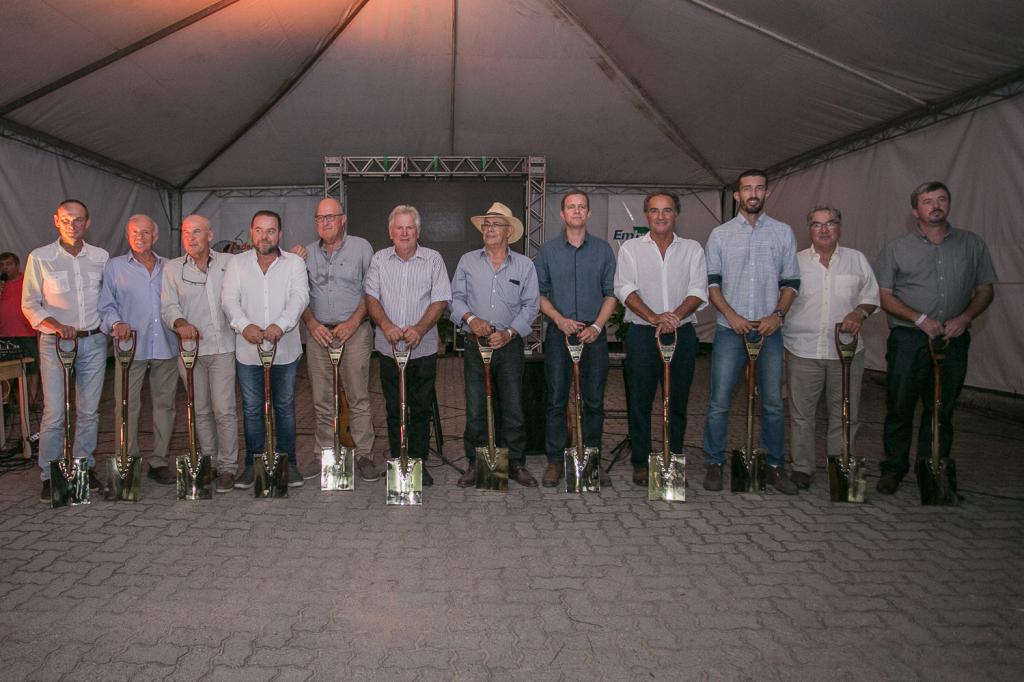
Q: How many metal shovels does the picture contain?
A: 12